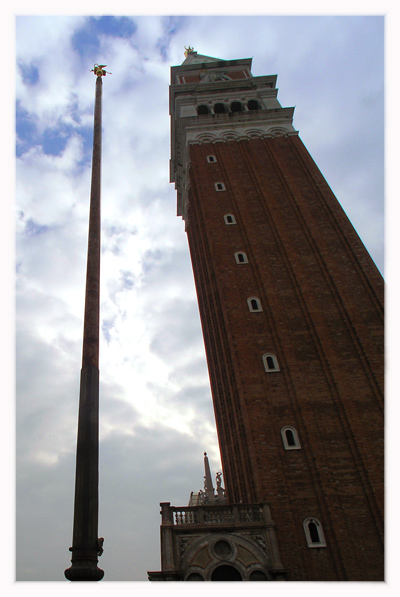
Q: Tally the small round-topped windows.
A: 8